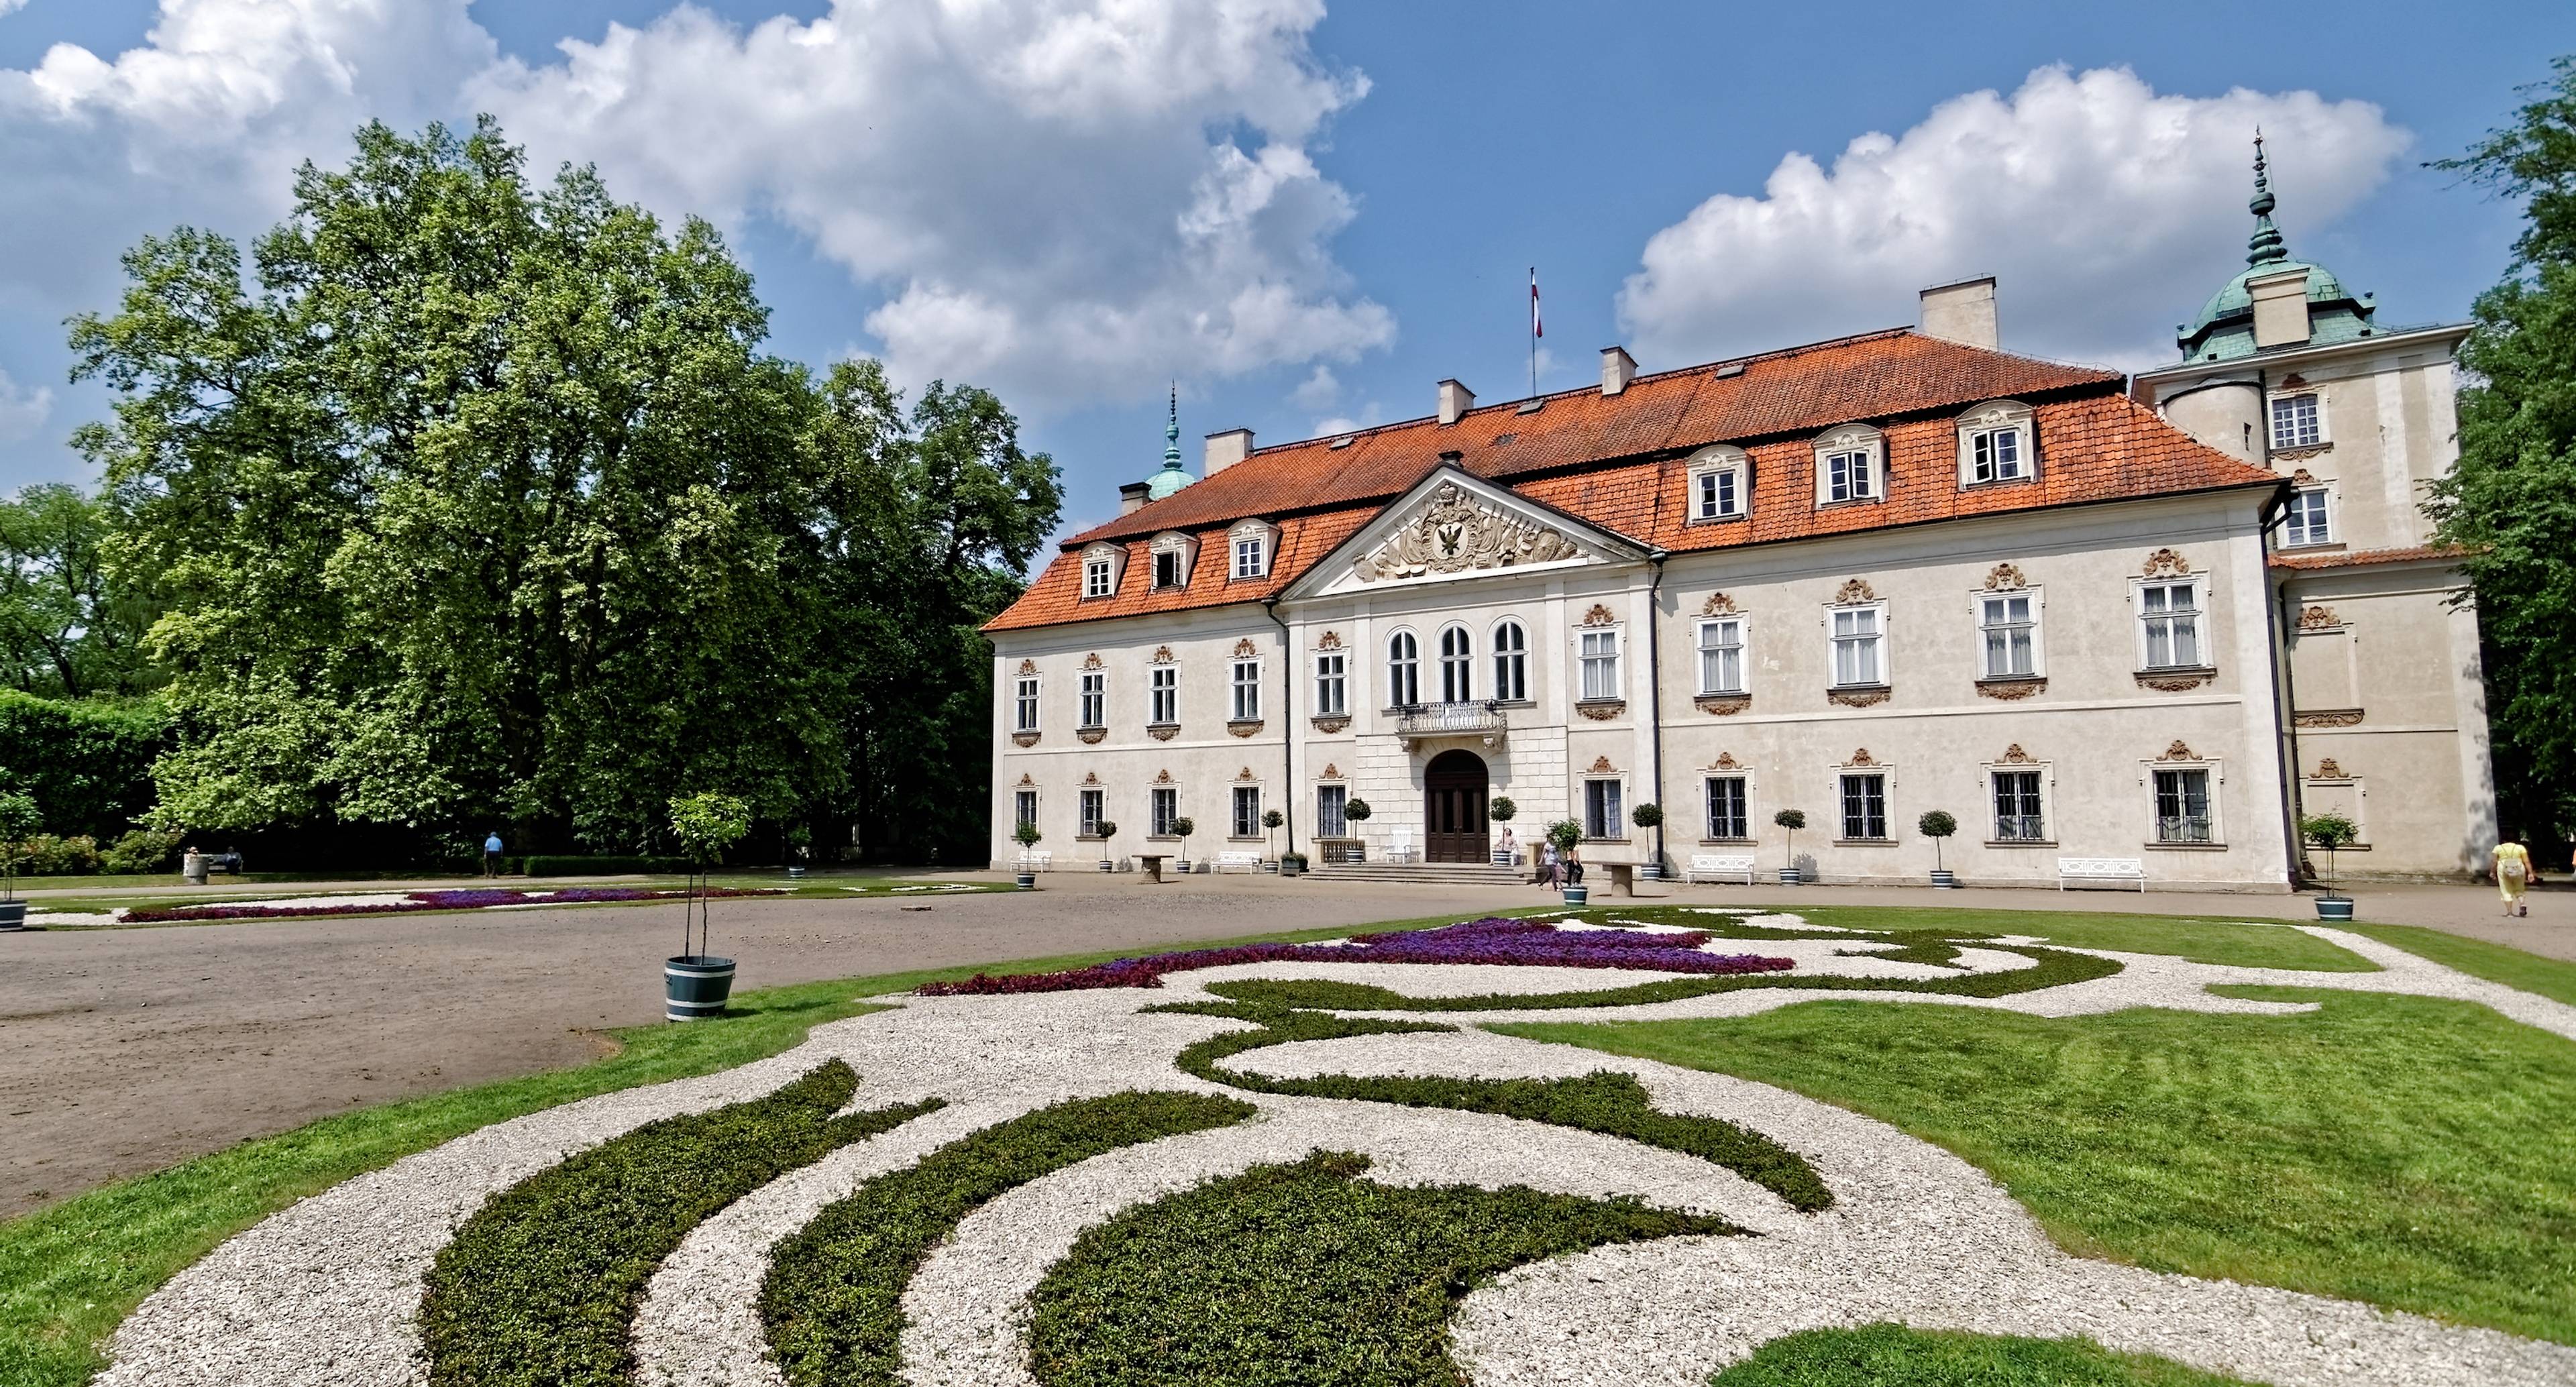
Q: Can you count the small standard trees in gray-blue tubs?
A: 14